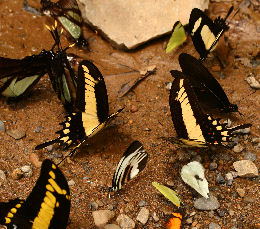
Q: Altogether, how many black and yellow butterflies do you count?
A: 4